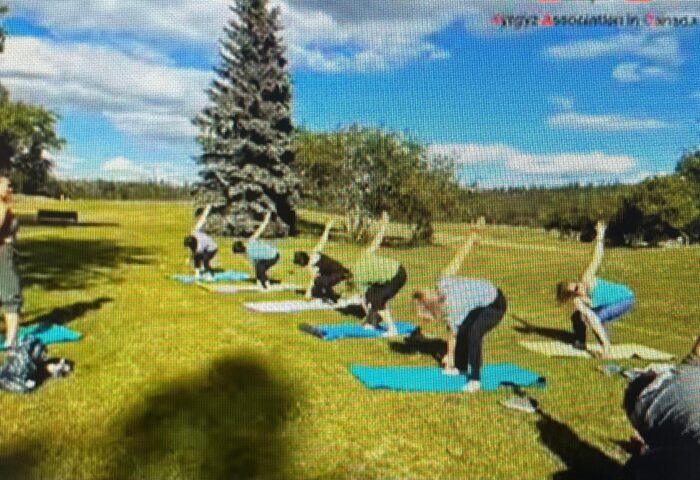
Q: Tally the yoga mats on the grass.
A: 7